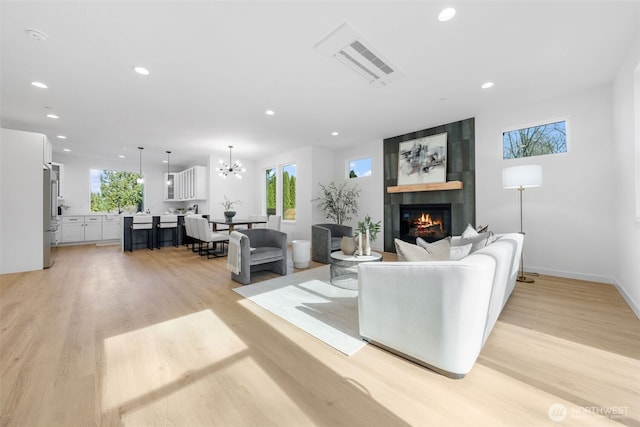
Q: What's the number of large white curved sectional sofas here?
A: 1